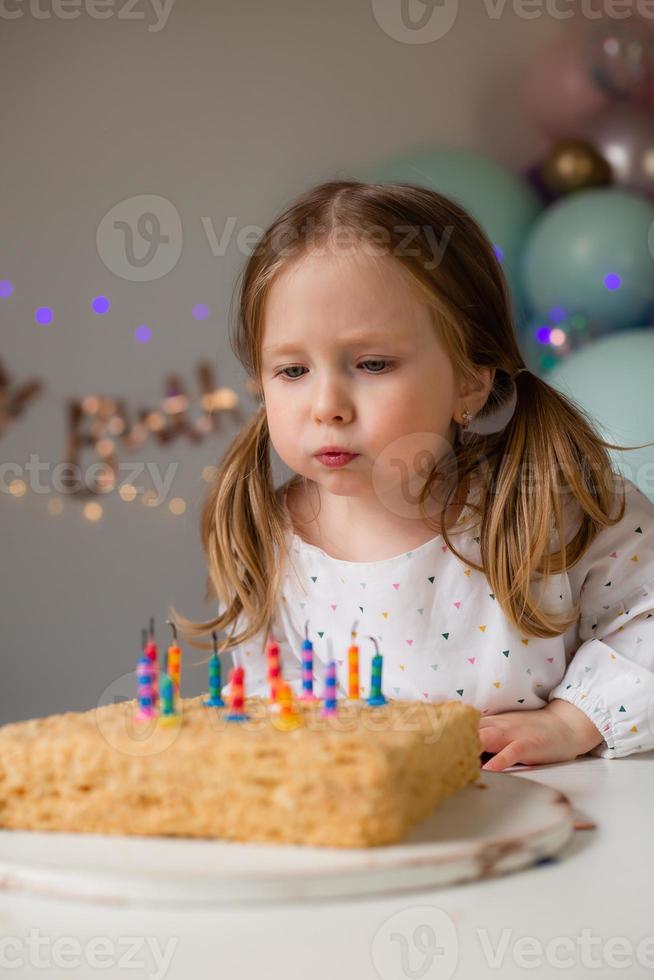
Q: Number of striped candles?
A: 12